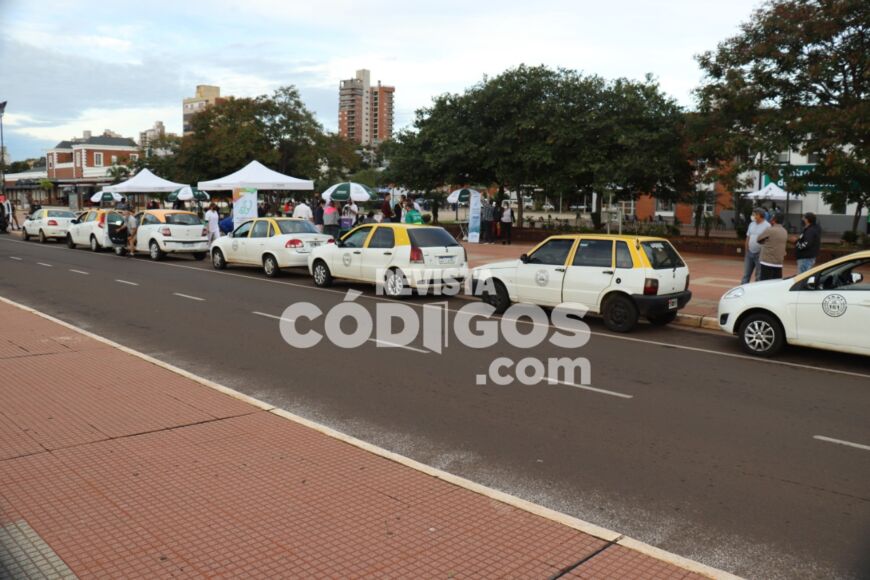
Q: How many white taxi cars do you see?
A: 7